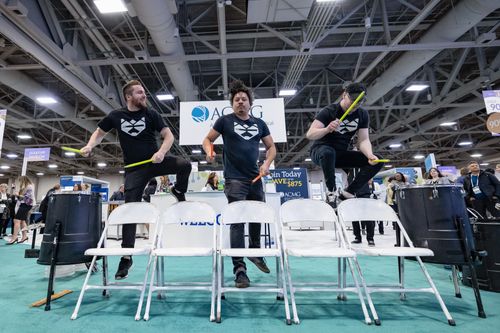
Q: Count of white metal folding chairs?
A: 5